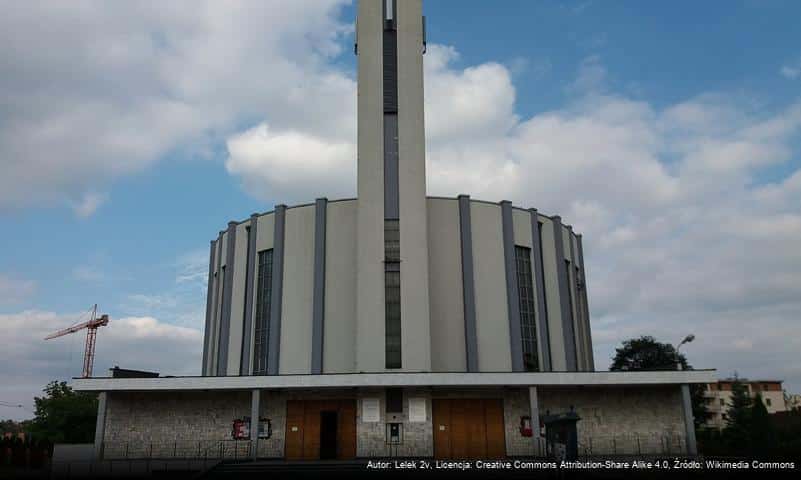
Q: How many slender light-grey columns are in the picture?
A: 4